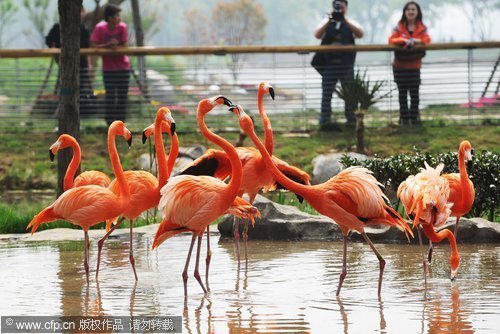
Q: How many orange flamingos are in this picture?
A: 9